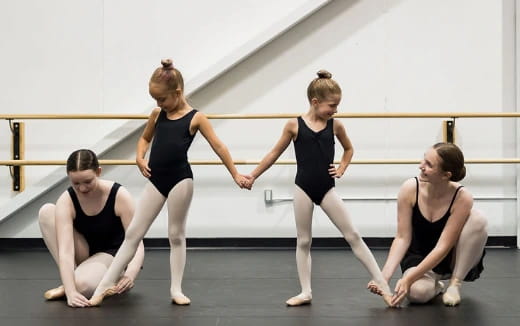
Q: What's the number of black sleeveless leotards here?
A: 4